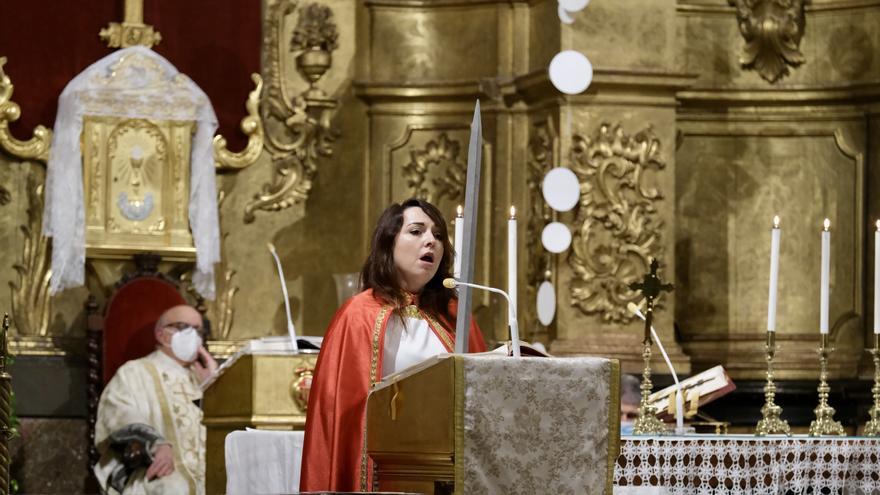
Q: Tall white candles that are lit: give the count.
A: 5